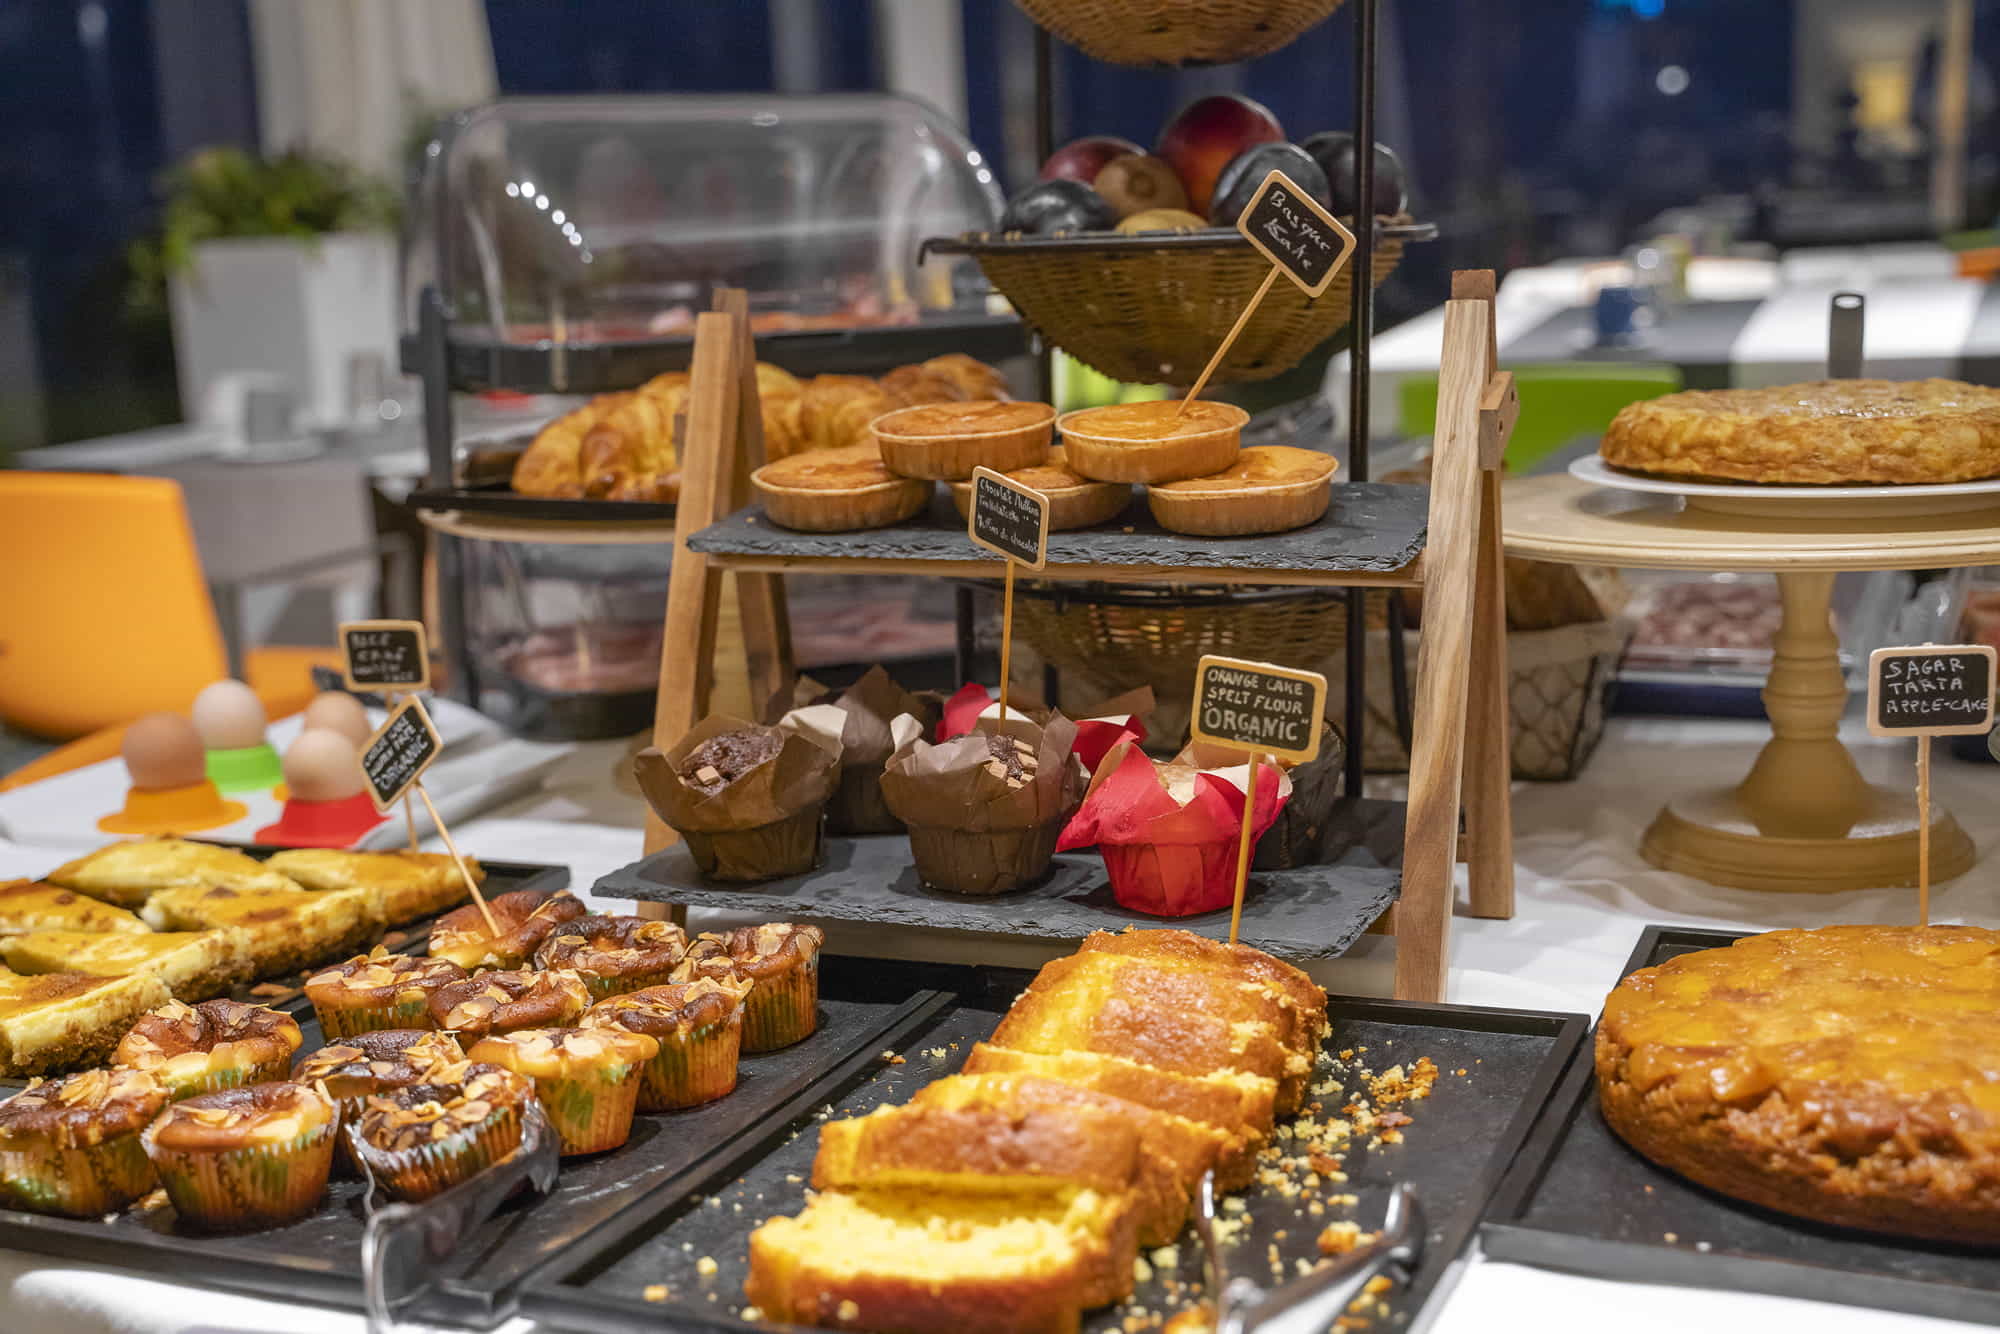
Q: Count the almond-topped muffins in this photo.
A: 12